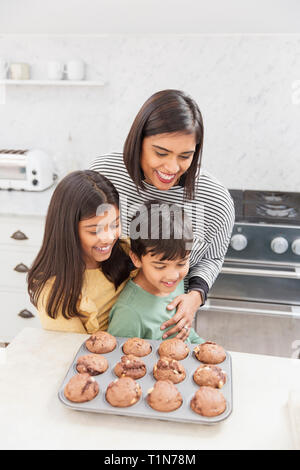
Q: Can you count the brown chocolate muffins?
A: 12